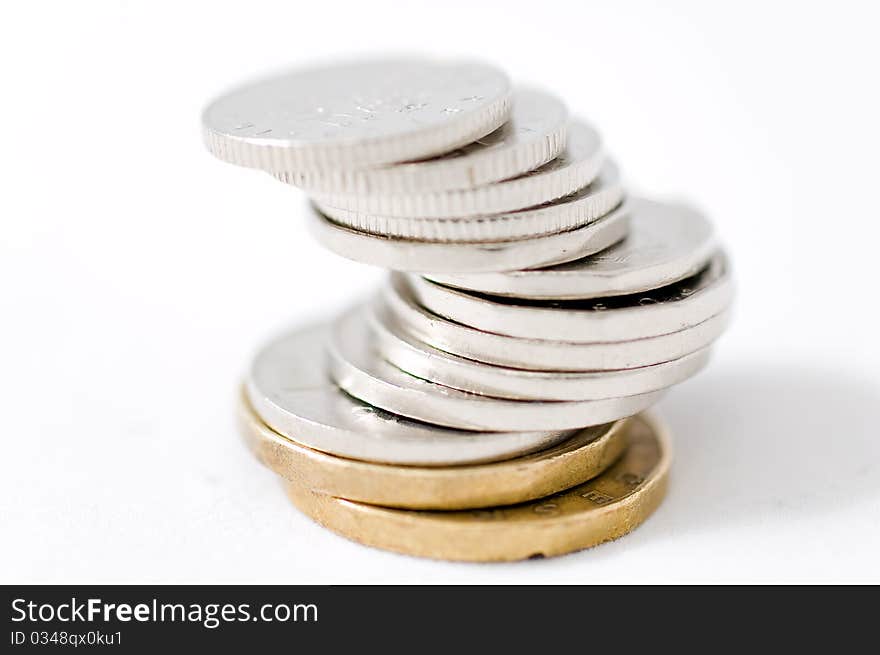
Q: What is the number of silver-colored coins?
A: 11